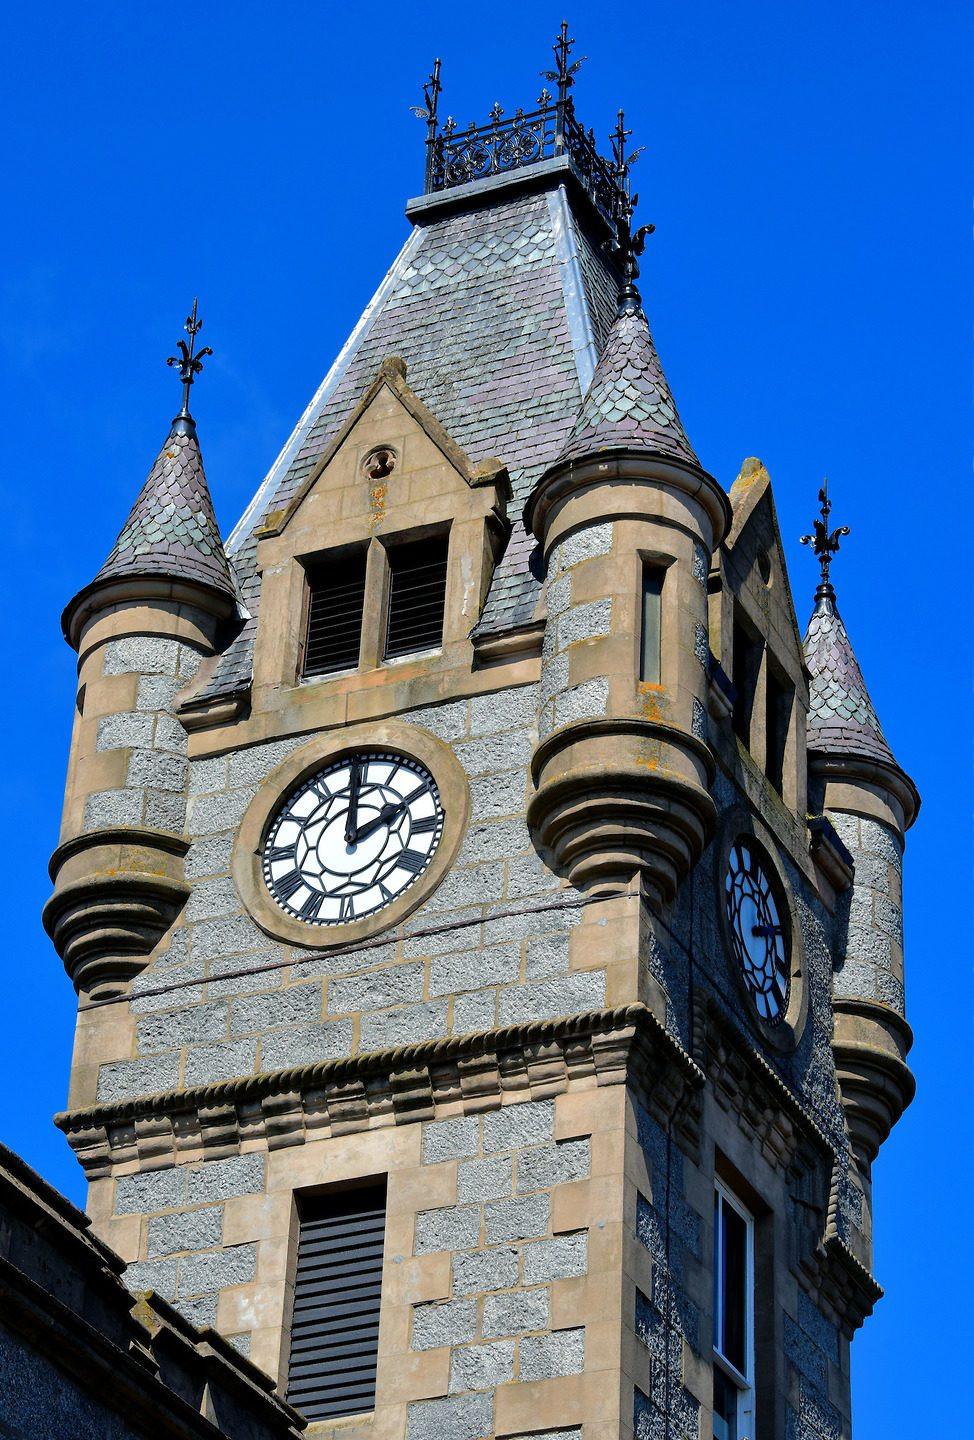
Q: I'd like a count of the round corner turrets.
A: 3